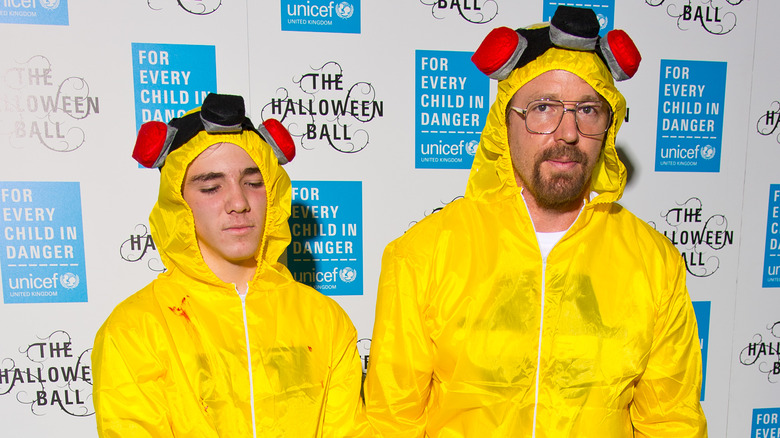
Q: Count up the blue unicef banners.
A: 11